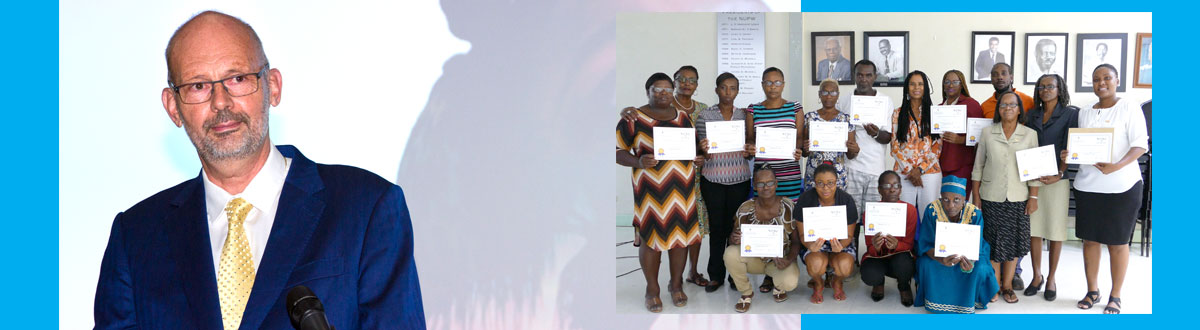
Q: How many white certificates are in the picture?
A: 13